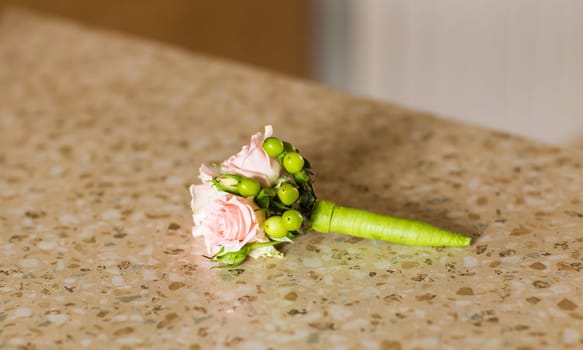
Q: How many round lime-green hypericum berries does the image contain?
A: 6